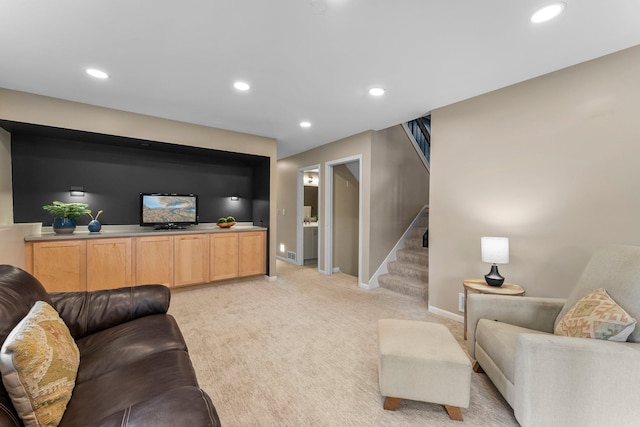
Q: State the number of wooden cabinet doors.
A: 6